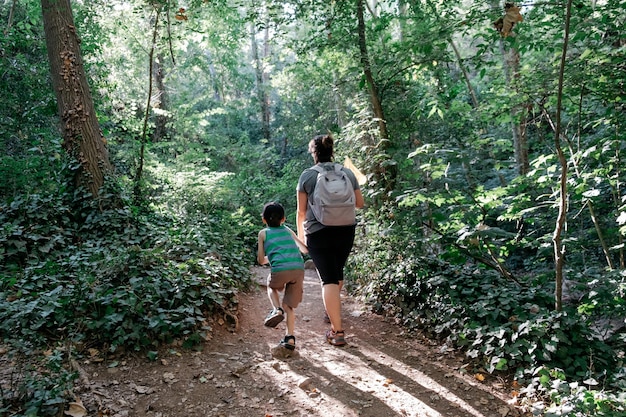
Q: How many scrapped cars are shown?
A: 0